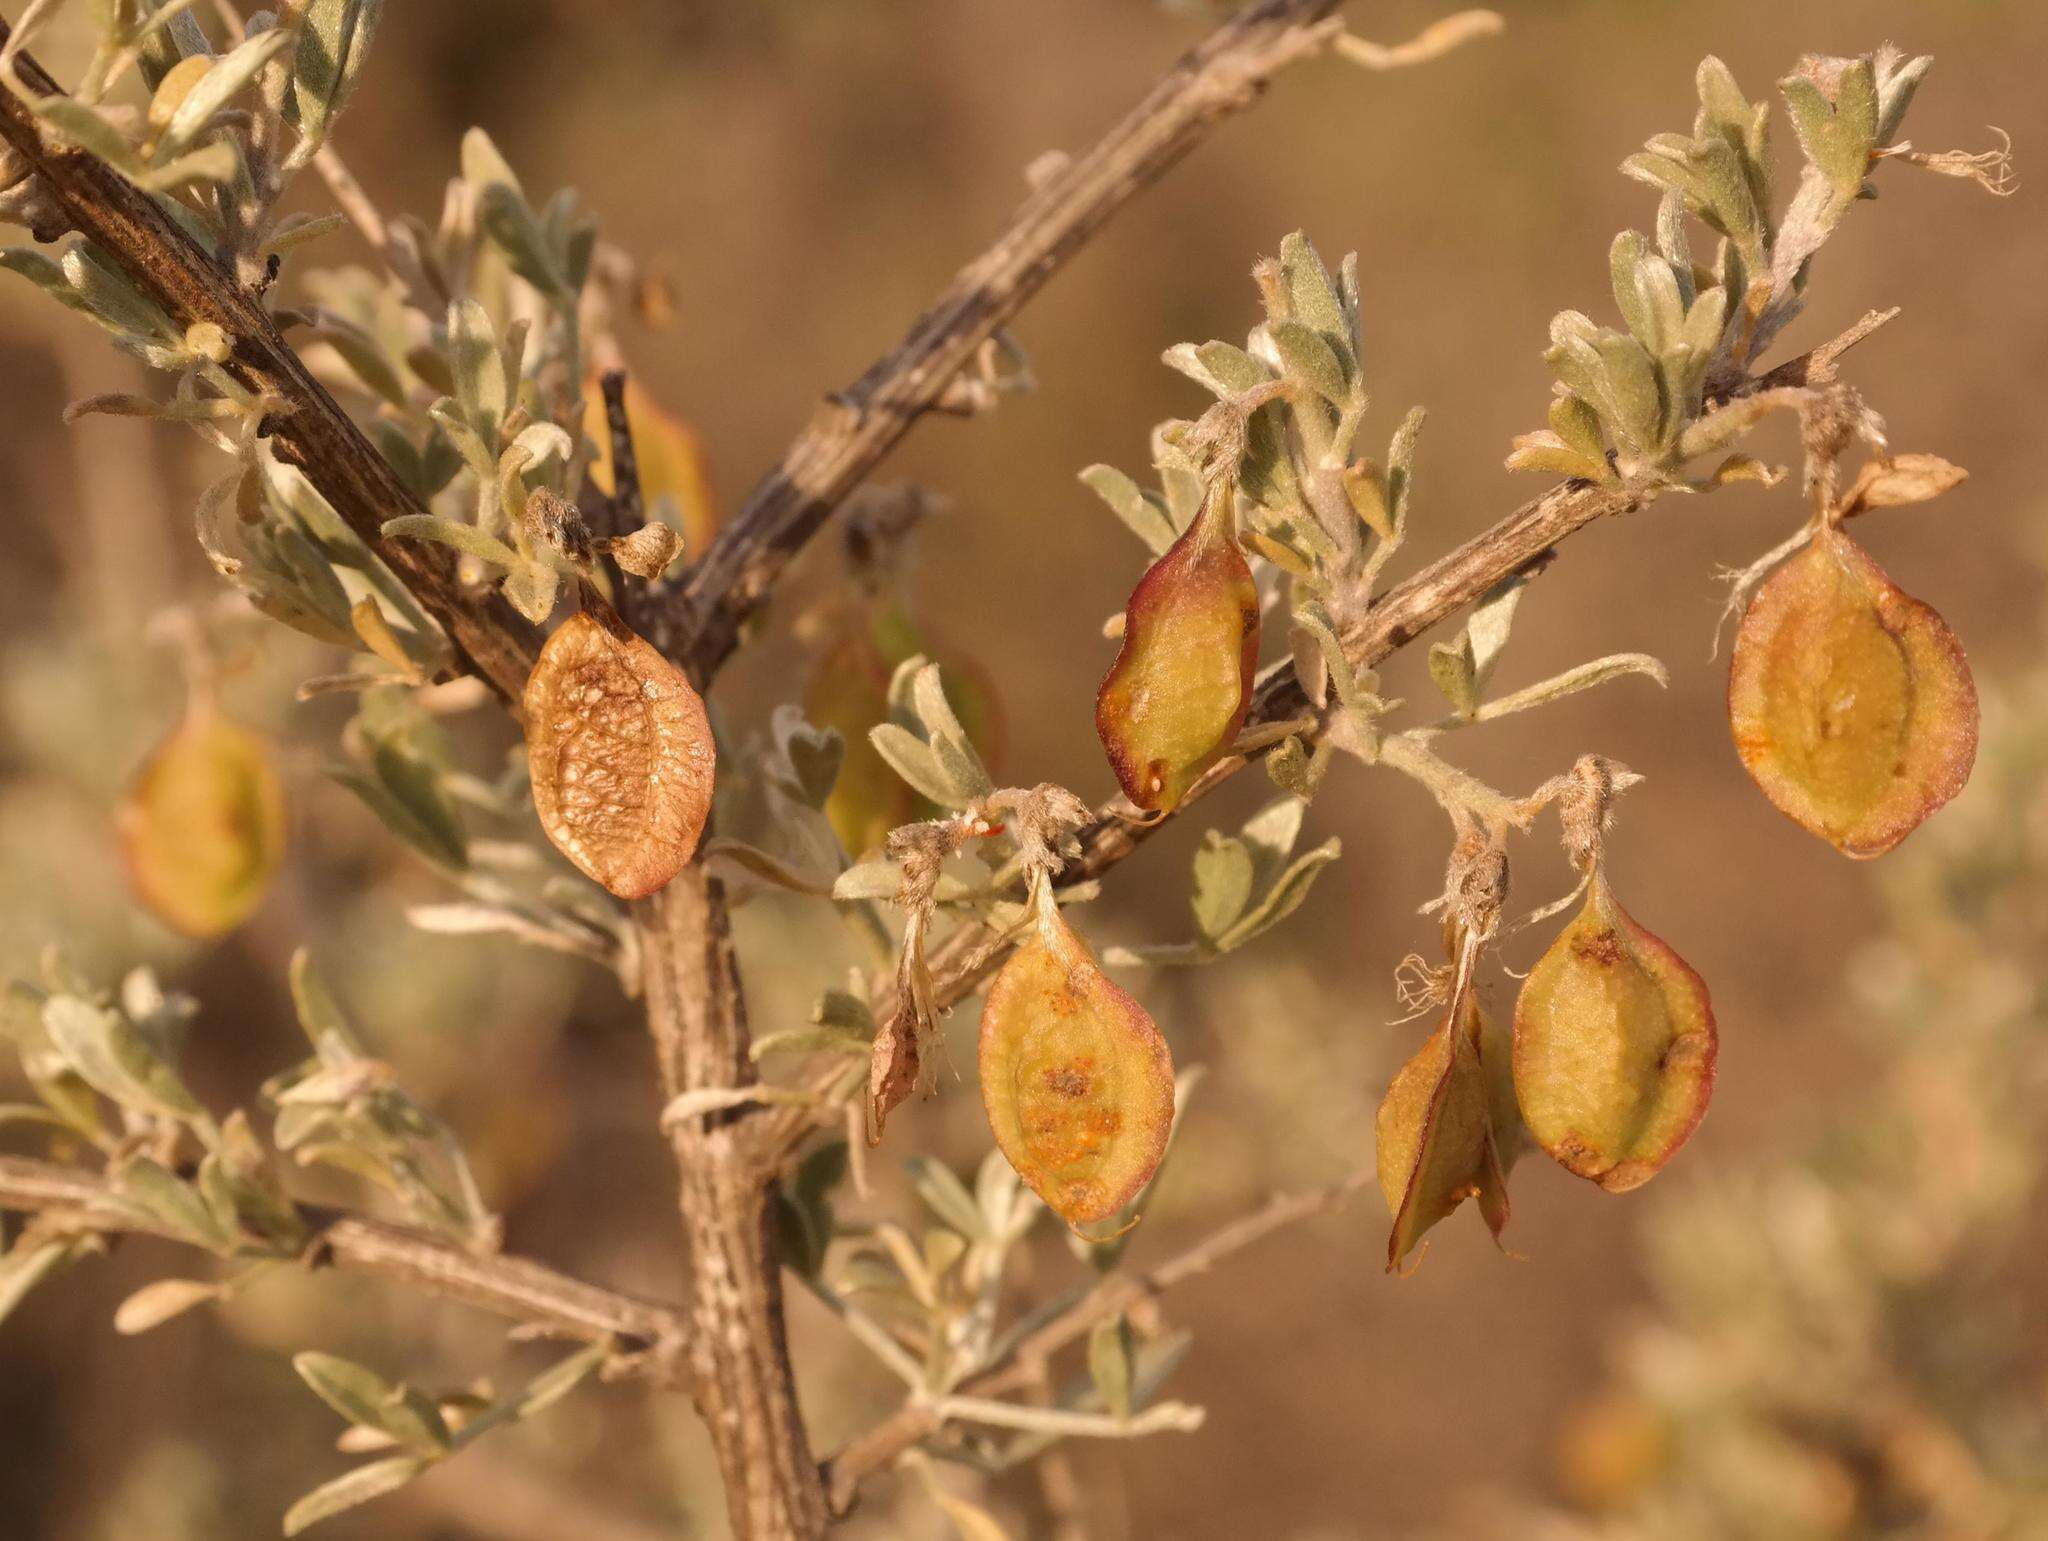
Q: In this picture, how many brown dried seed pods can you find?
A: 1